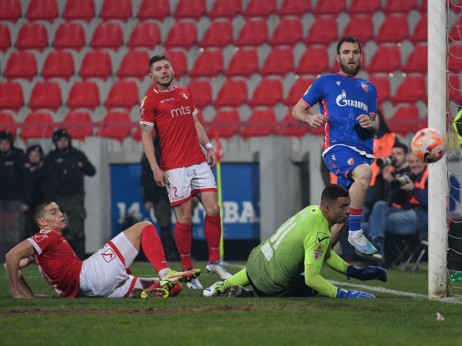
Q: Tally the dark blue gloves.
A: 2